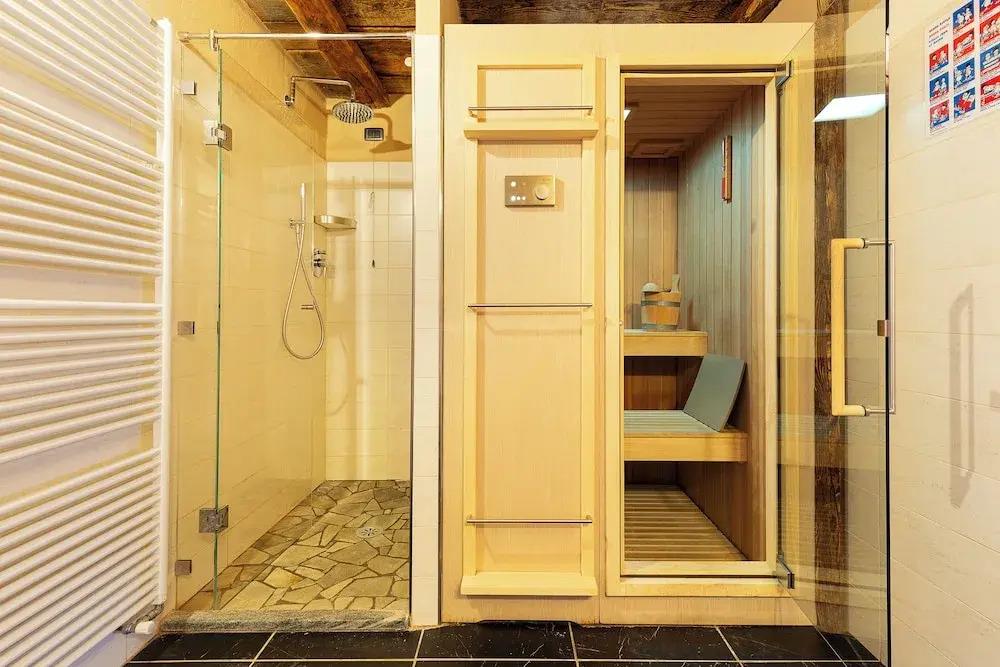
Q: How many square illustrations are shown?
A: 11